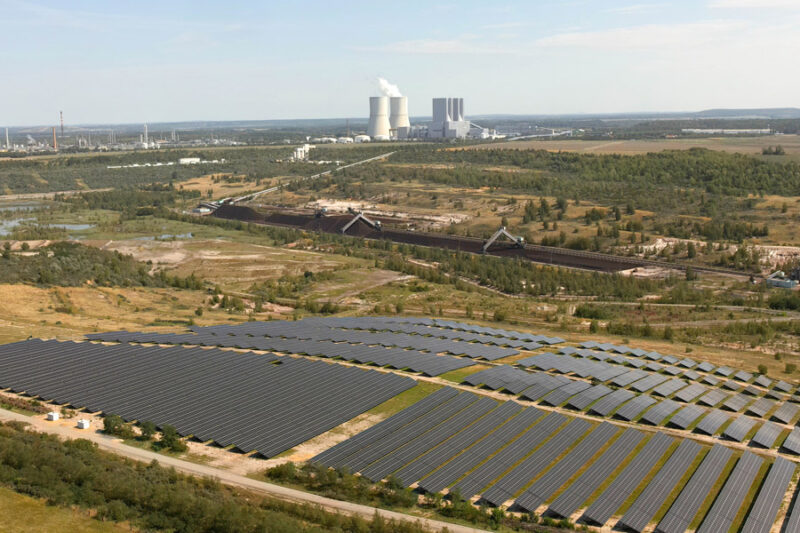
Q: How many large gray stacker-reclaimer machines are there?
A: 2